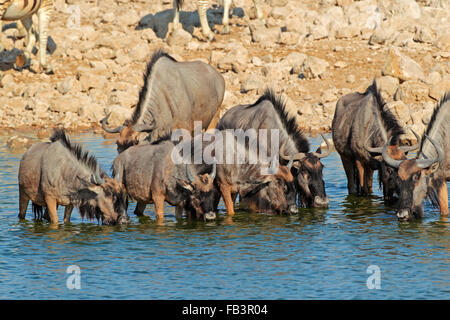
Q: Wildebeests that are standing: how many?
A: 7